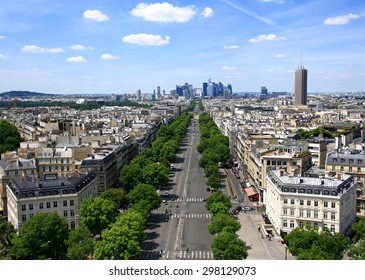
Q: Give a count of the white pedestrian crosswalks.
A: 3